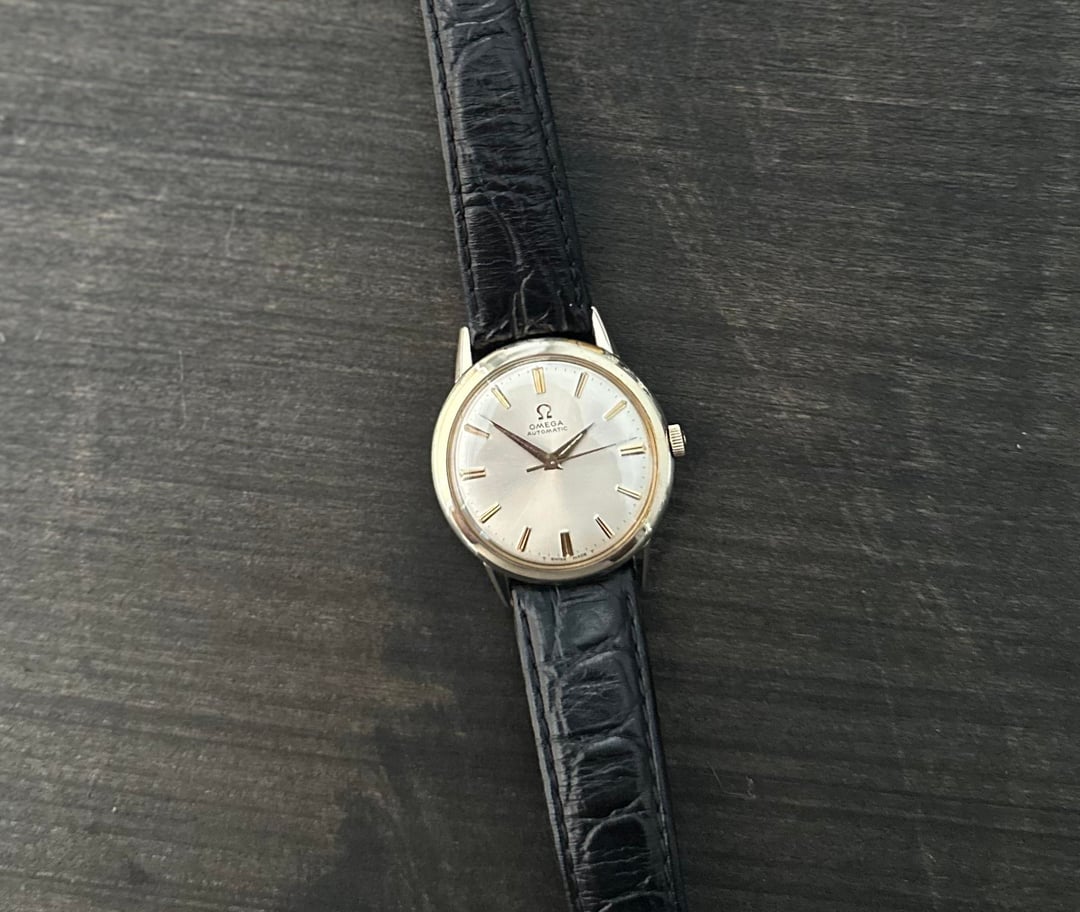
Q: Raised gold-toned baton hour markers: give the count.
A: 12